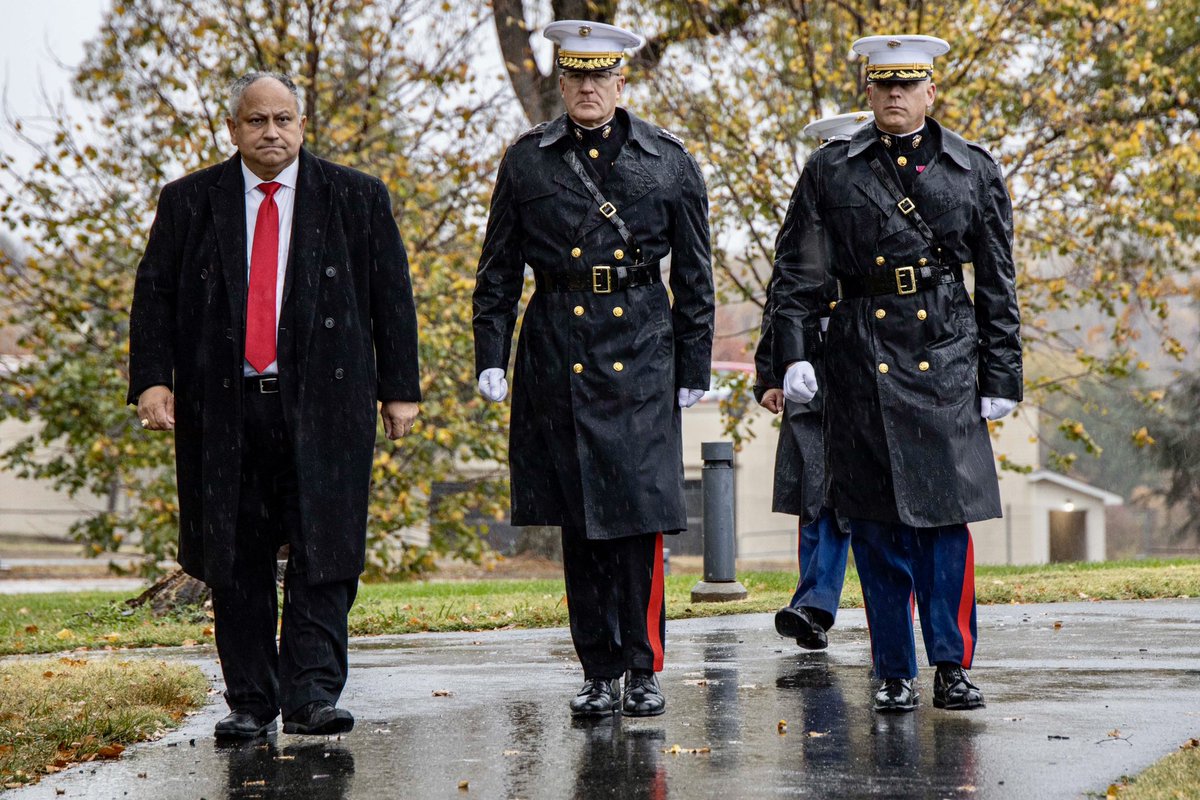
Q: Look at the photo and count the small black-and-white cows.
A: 0